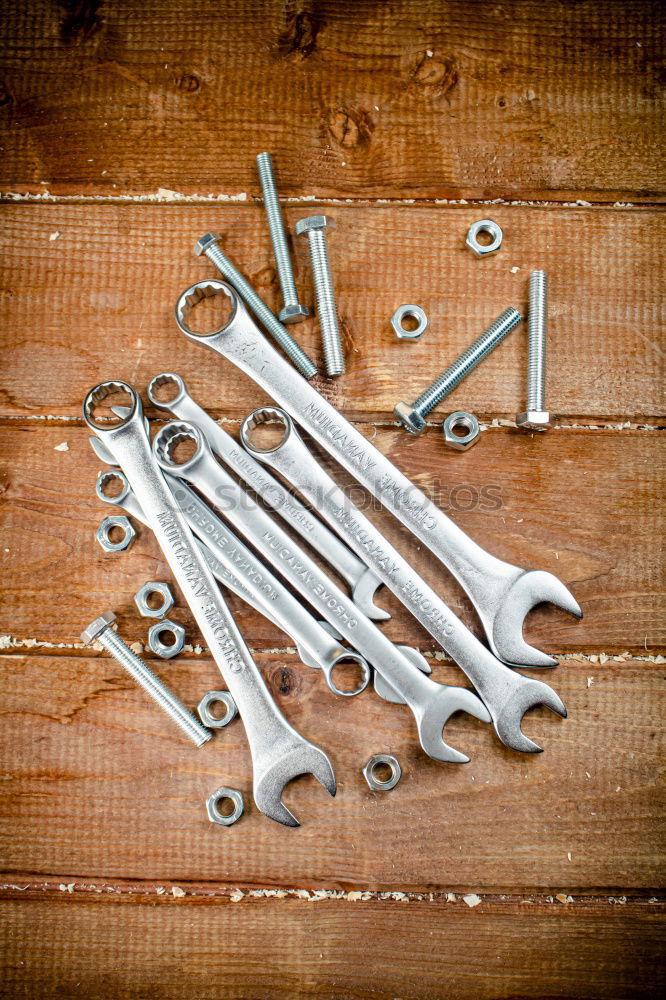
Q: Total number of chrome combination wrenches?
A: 8